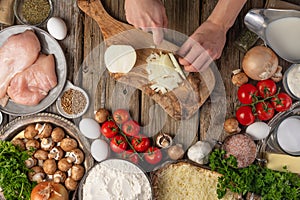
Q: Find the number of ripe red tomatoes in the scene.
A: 12